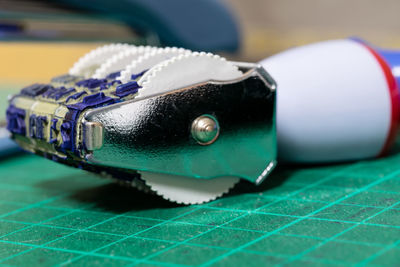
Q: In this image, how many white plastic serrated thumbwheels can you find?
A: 4